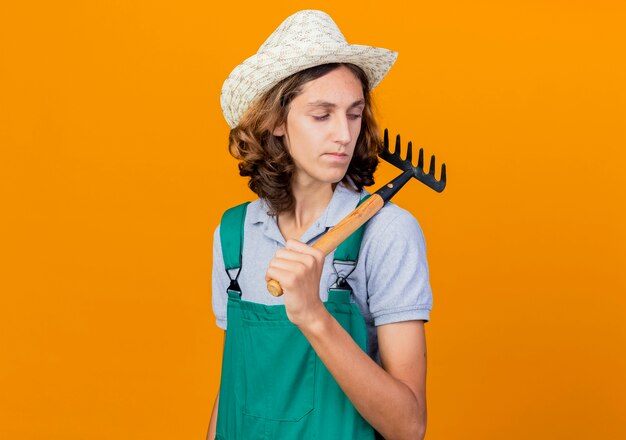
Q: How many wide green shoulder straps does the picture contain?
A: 2